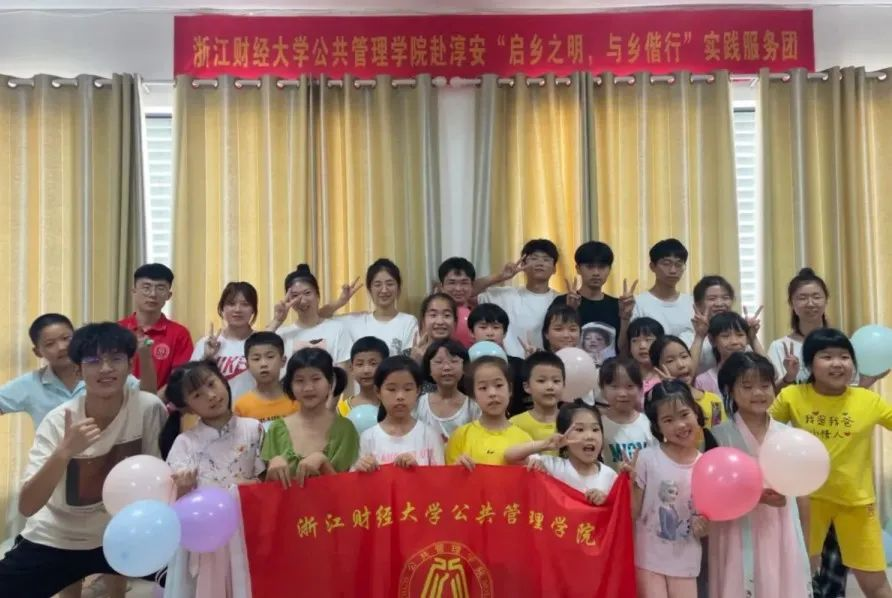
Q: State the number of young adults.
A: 11